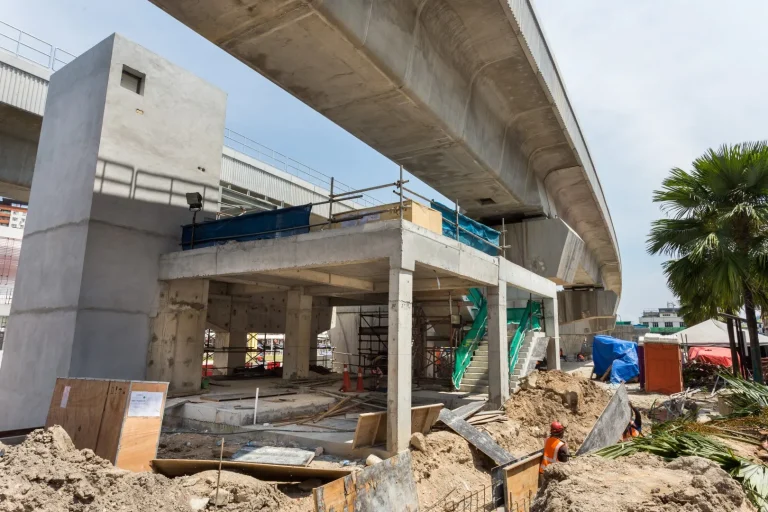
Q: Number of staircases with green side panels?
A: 2